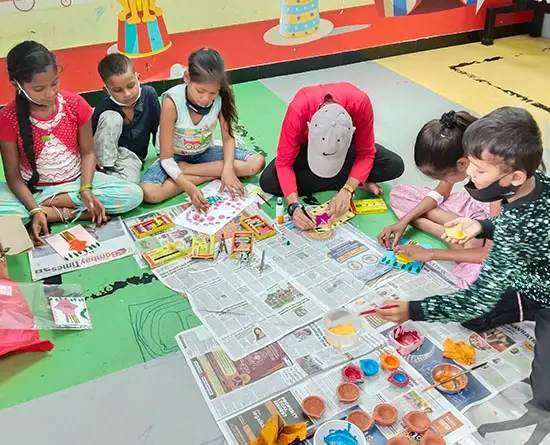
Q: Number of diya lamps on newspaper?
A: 11